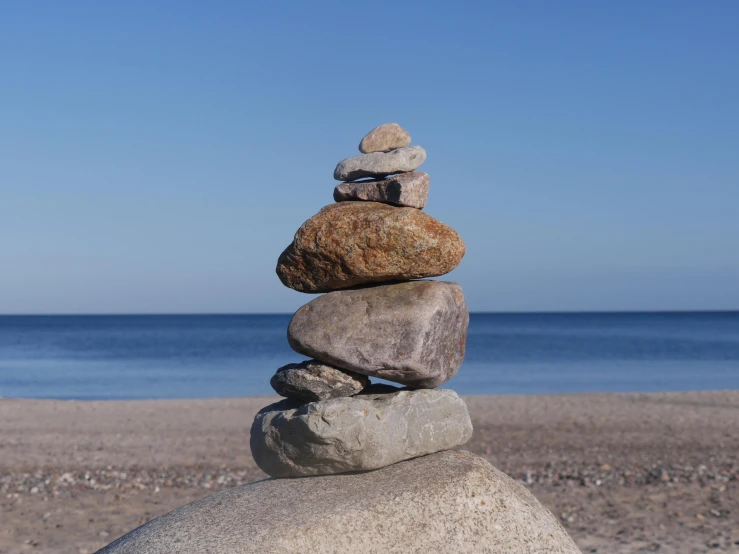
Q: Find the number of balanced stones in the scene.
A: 7